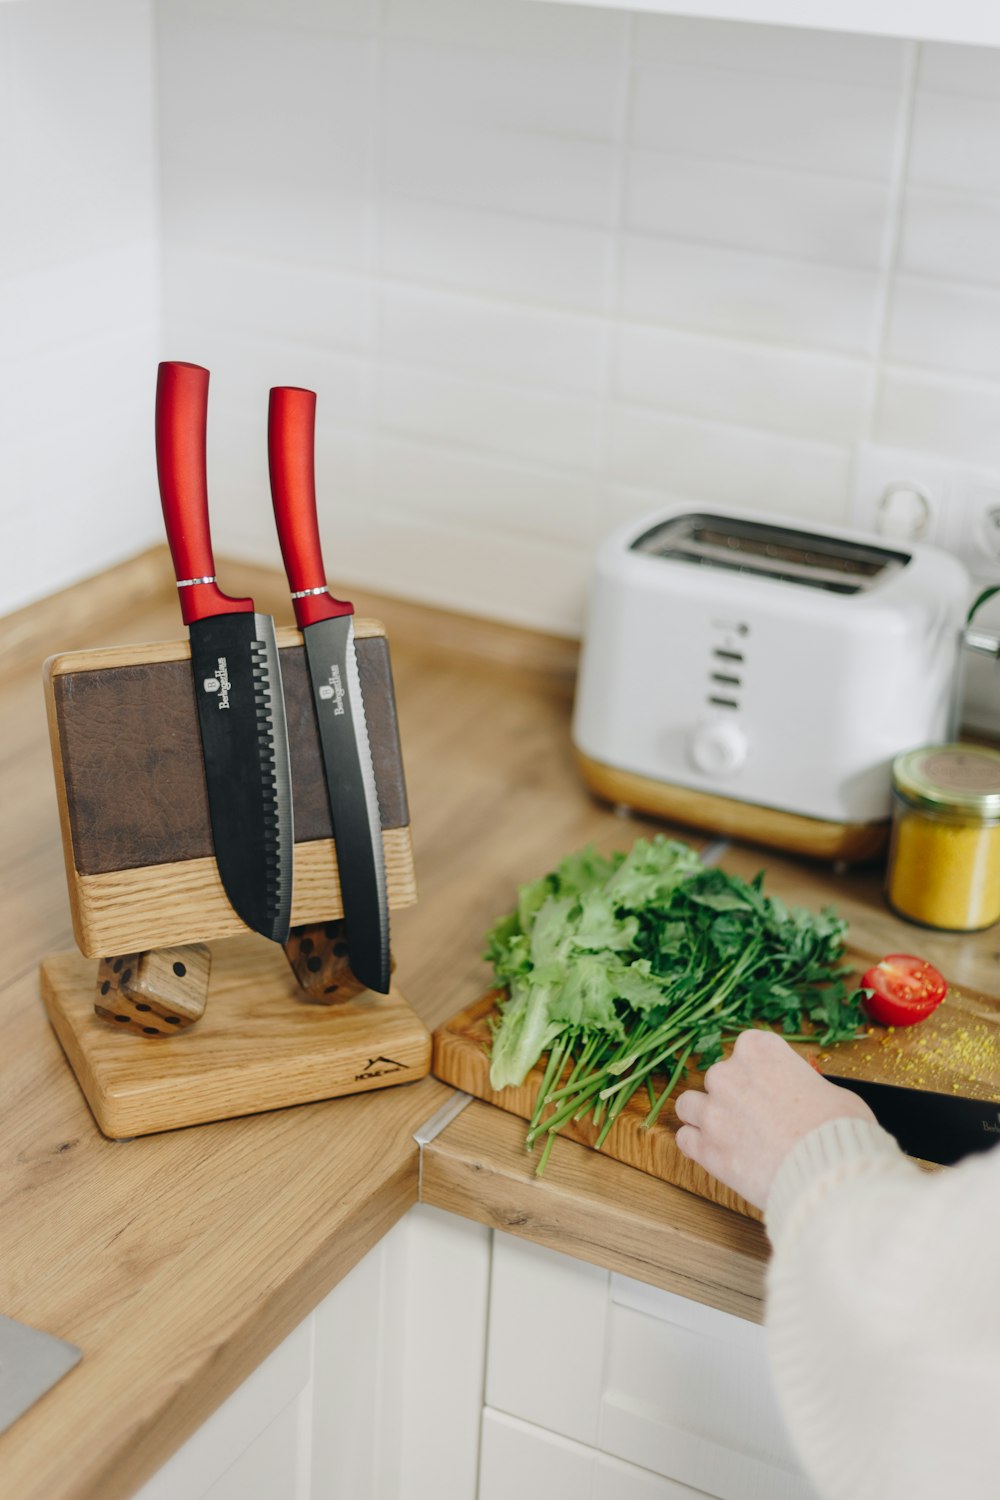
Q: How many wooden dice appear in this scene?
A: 2